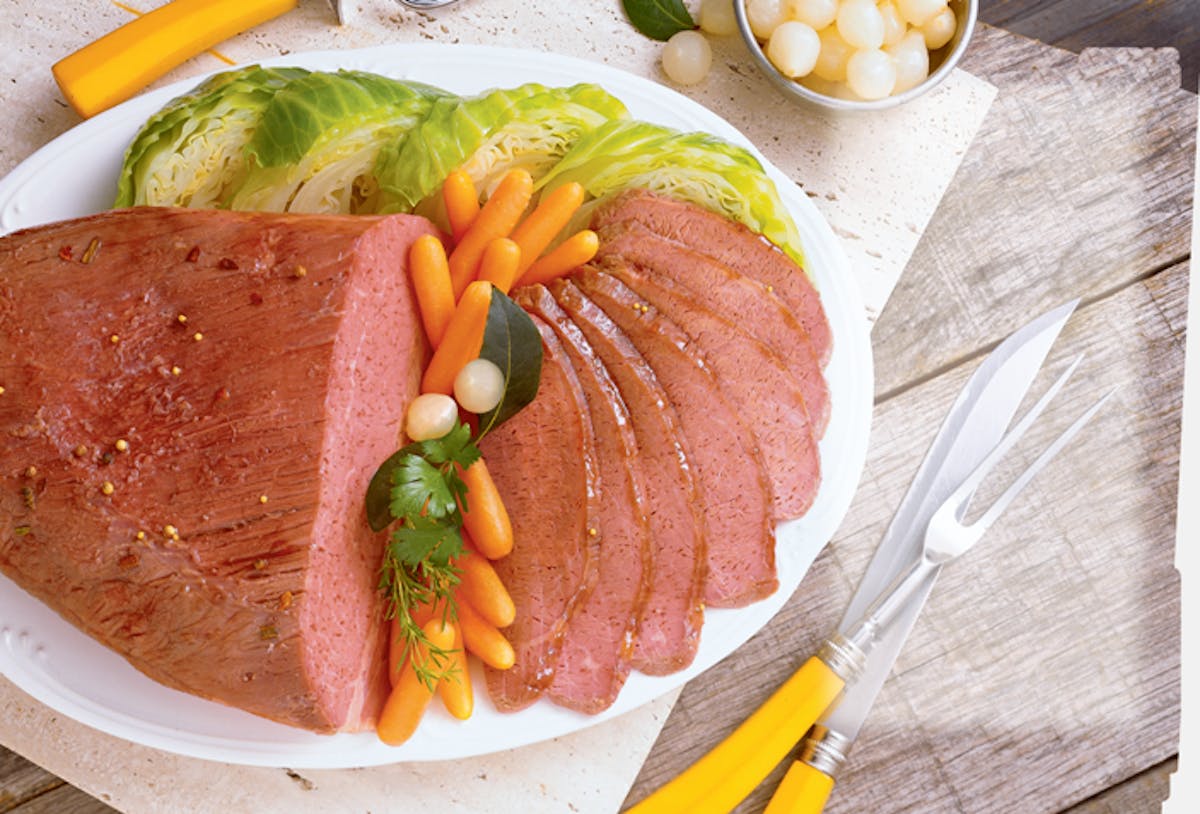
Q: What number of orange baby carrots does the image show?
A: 13